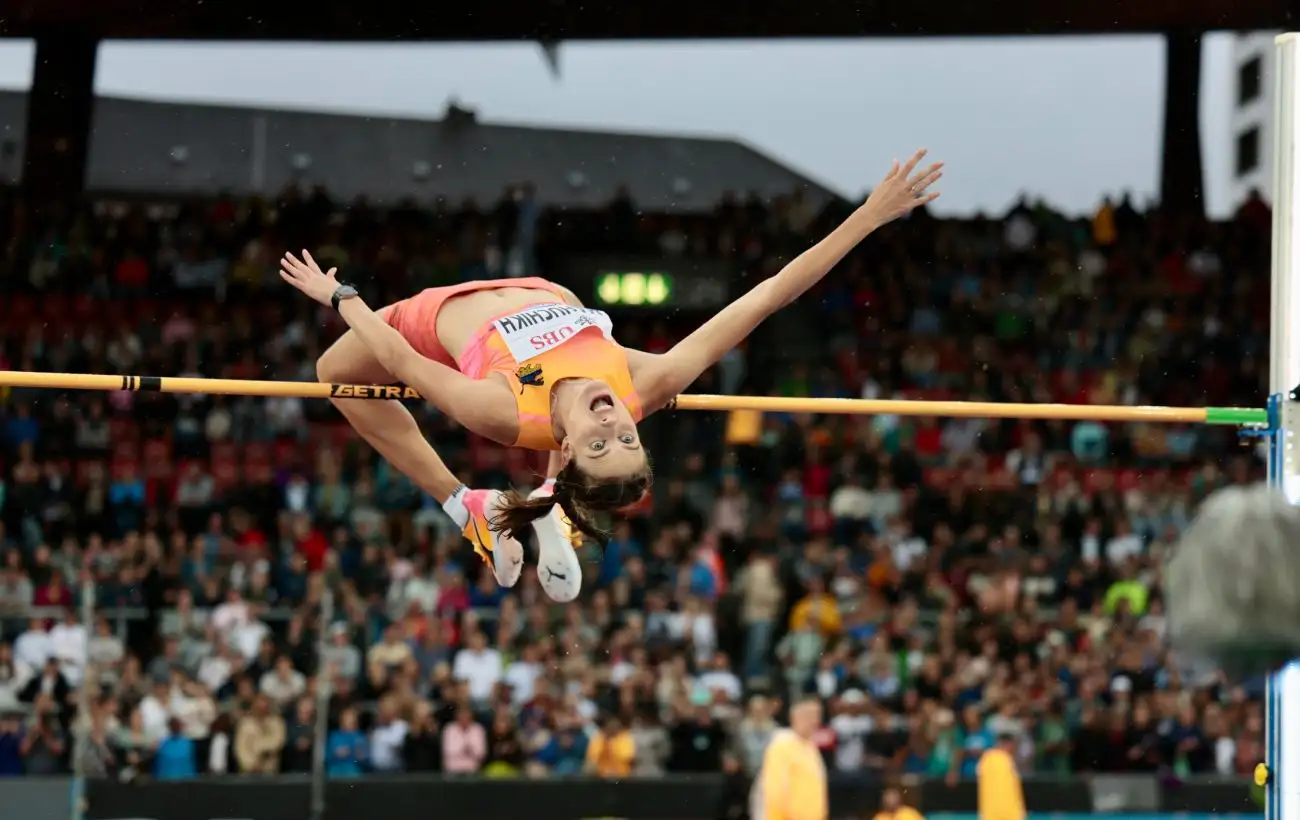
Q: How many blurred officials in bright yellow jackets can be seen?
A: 3